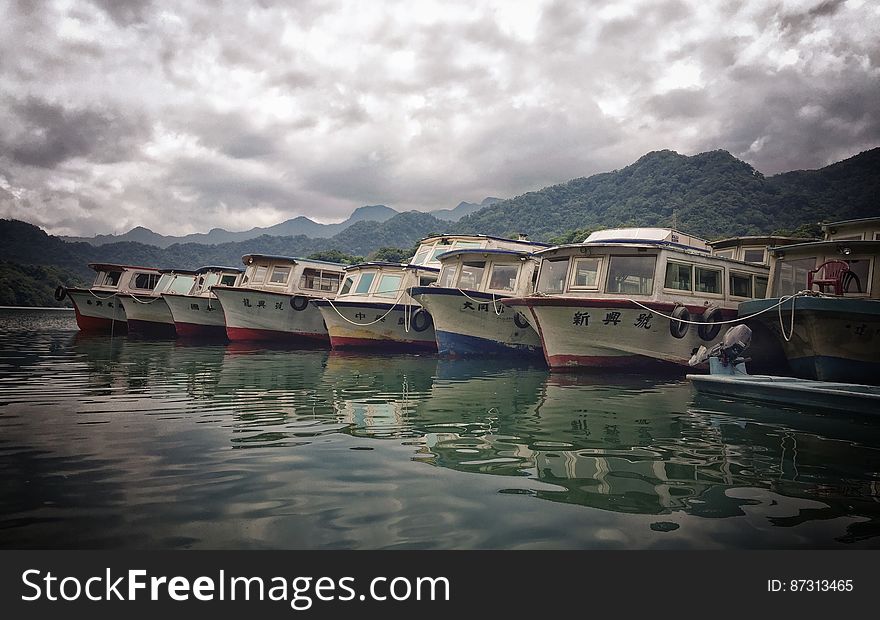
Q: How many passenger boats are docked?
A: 8